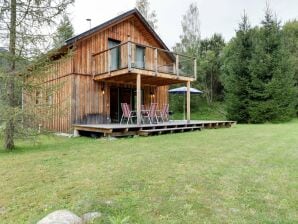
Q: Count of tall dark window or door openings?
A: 3